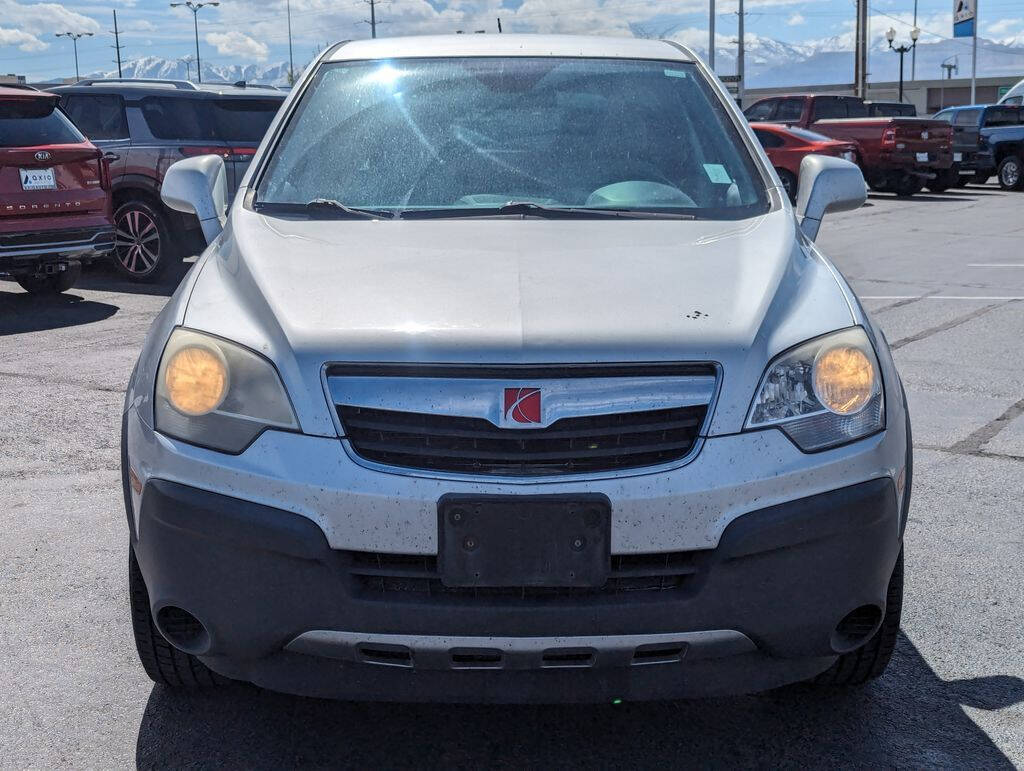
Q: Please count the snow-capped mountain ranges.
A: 2